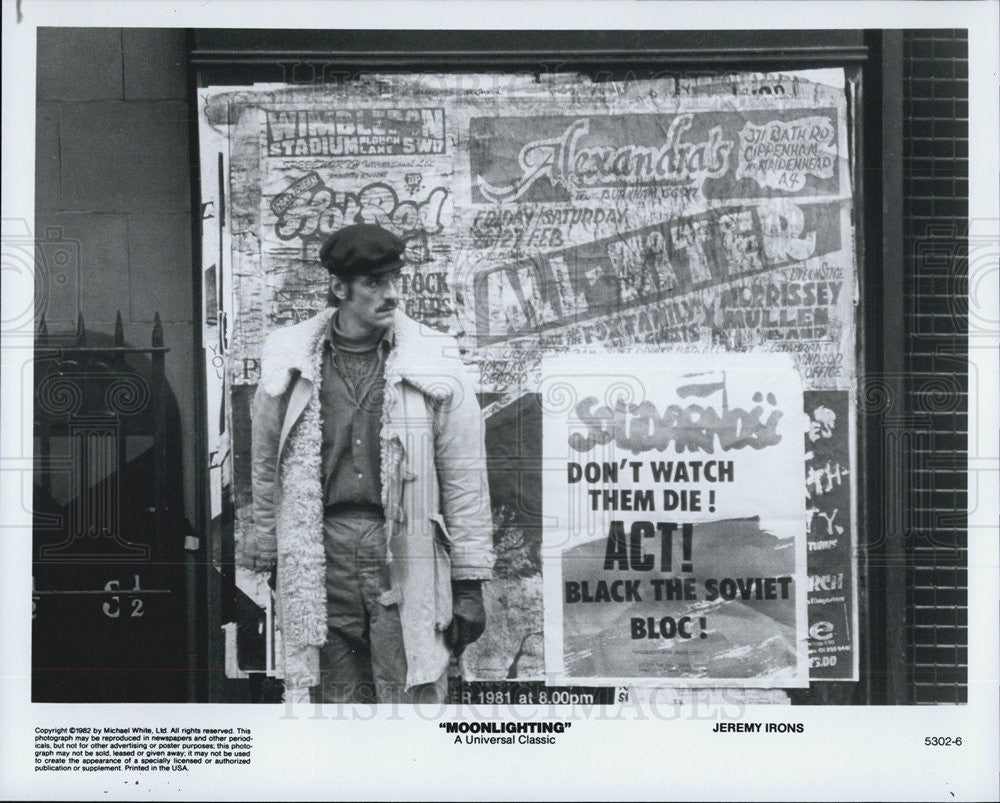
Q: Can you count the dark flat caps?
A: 1